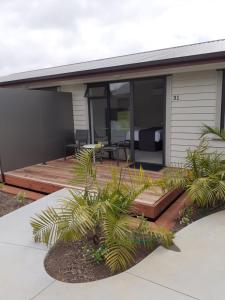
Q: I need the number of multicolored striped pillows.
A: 0